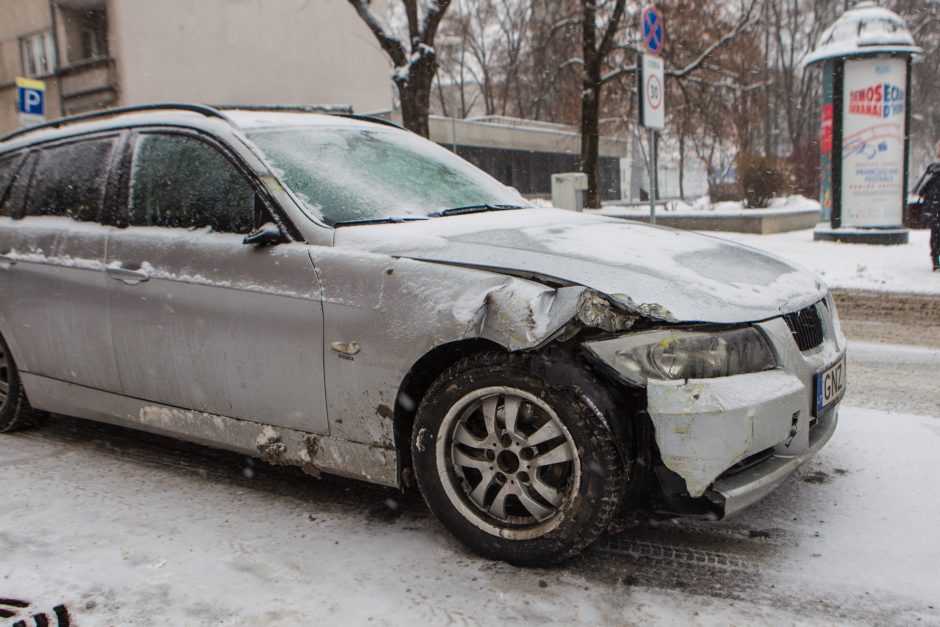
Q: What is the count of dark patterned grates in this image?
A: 1